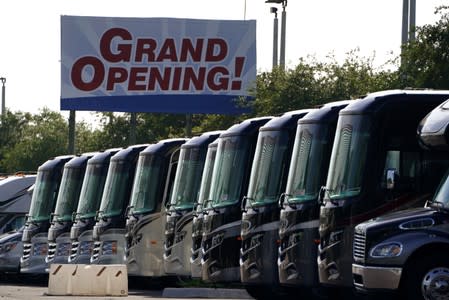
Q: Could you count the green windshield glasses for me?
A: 11